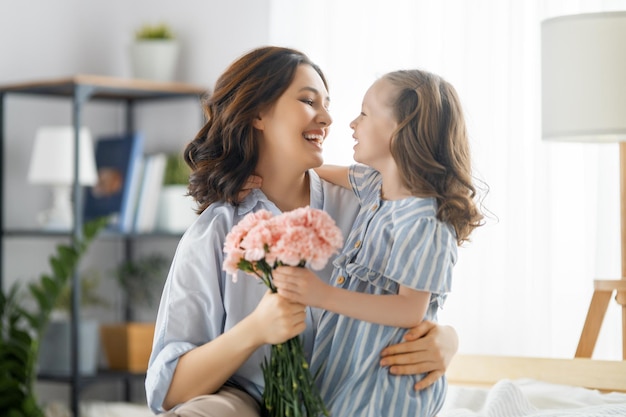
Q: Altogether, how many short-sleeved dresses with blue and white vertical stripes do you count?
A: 1